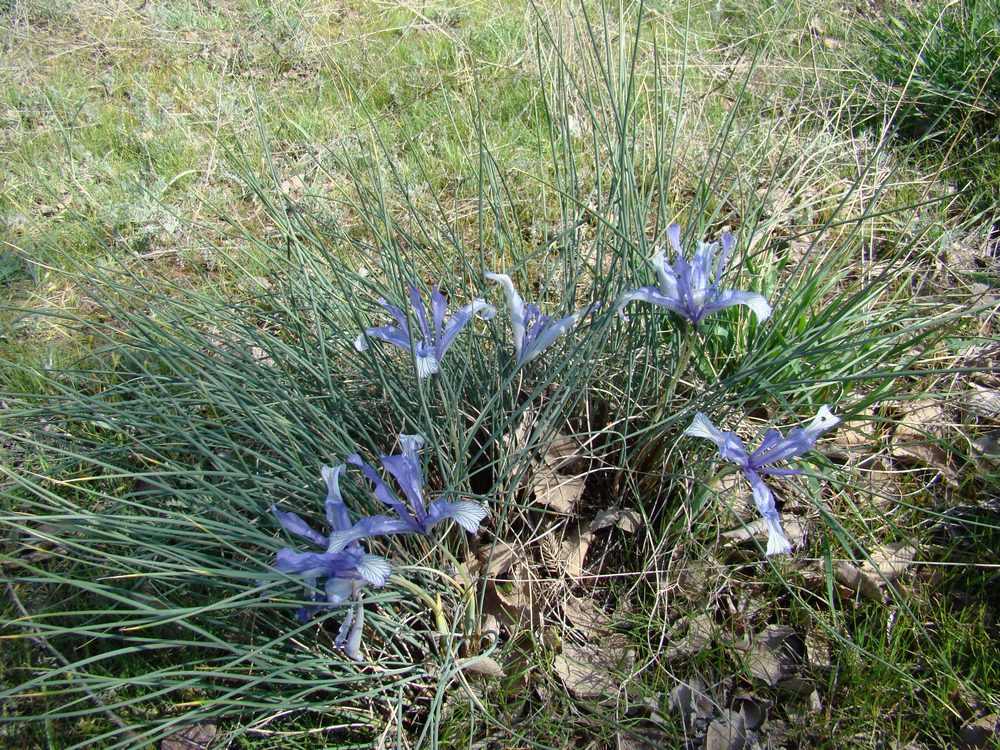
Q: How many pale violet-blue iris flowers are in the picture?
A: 6